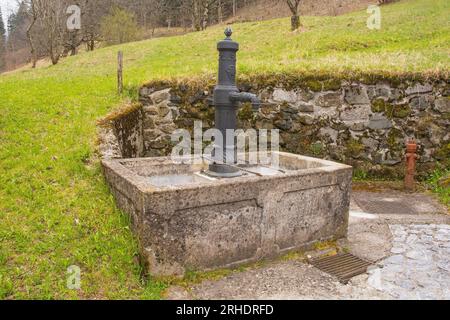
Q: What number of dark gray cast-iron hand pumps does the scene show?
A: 1